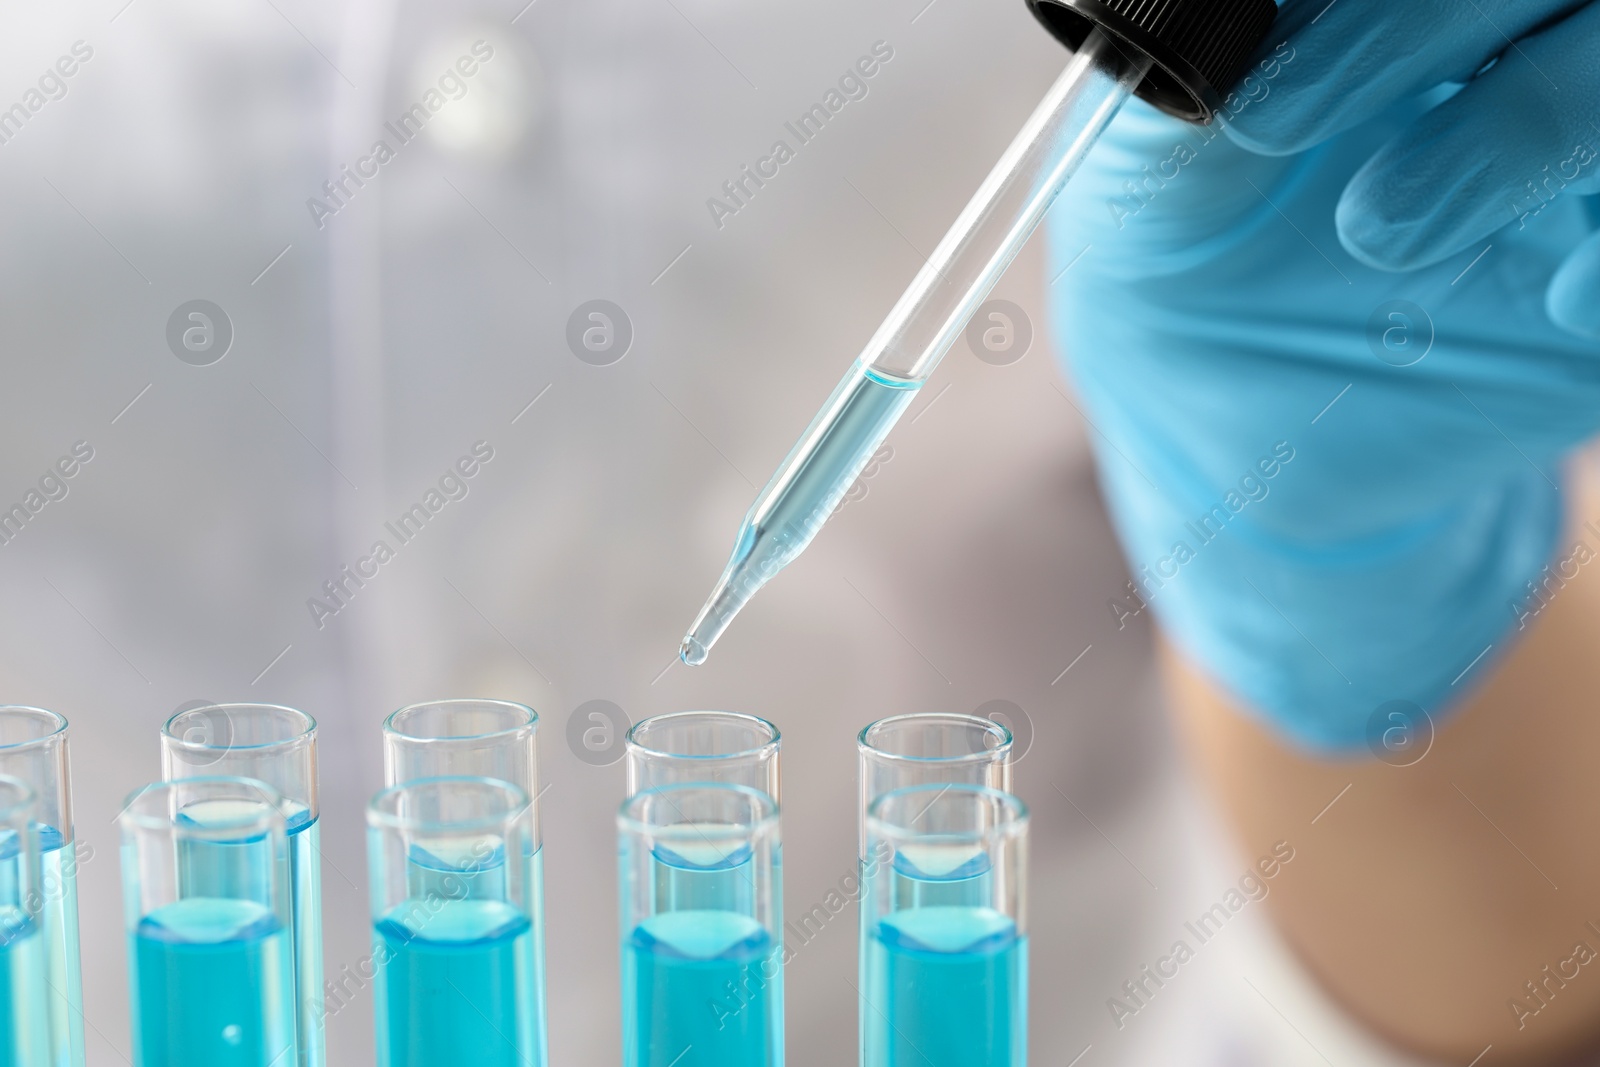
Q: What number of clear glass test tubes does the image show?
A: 10